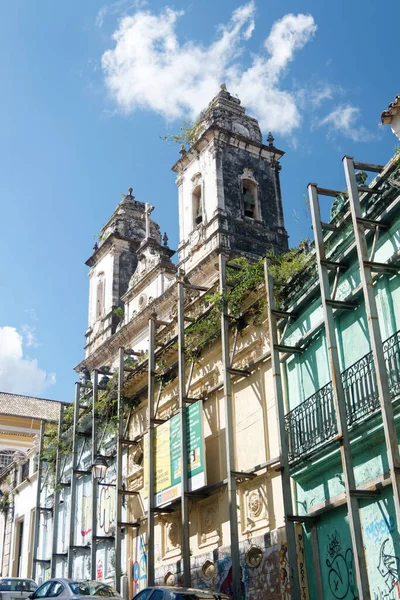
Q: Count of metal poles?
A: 11